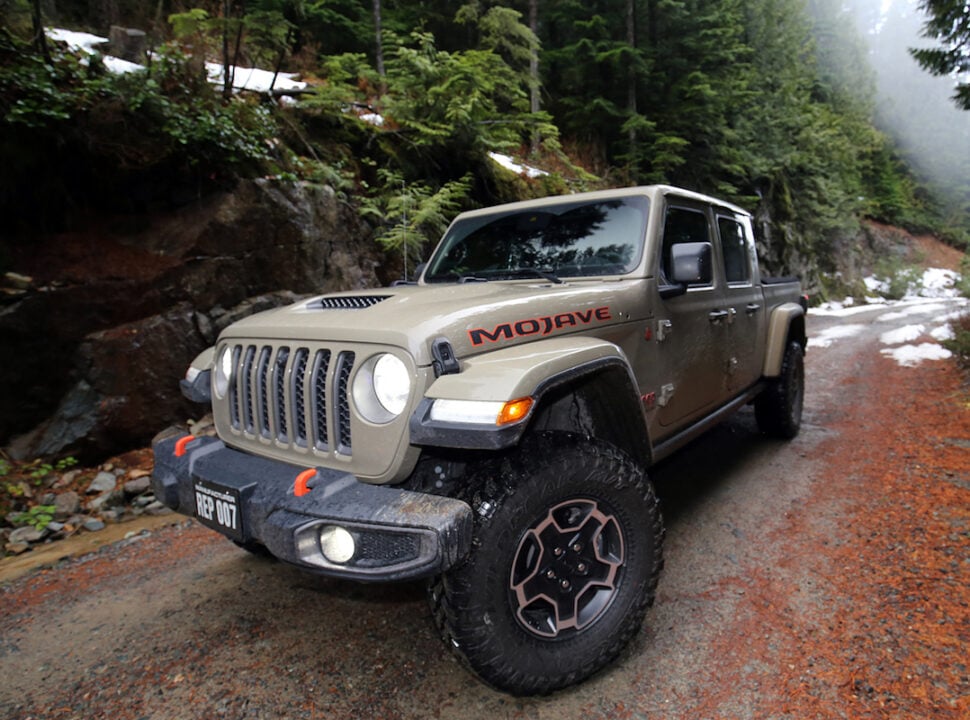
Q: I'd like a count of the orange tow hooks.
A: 2